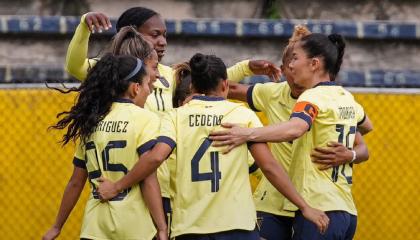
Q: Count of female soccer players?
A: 7